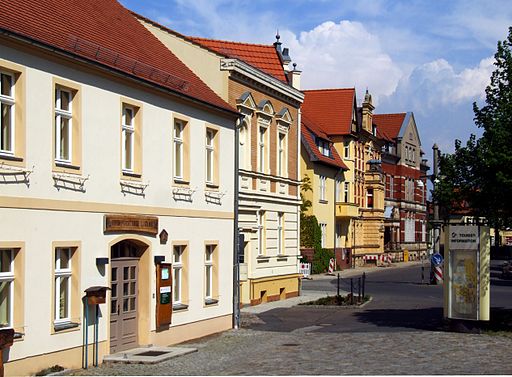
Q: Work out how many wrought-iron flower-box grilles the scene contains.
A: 5